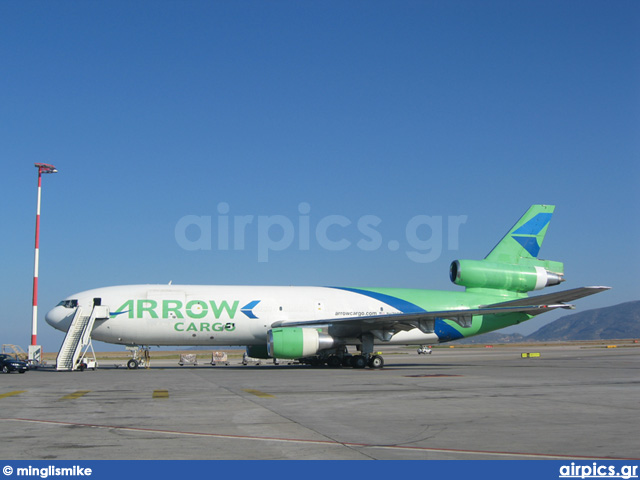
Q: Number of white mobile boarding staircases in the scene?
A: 1